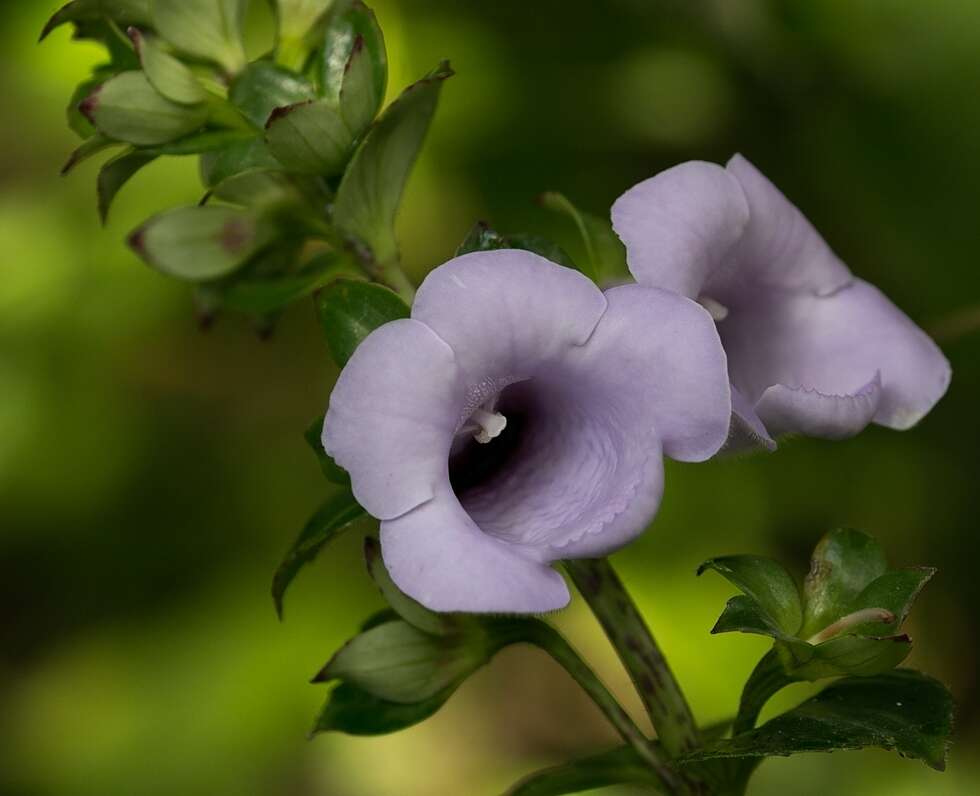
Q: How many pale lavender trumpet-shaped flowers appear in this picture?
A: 2